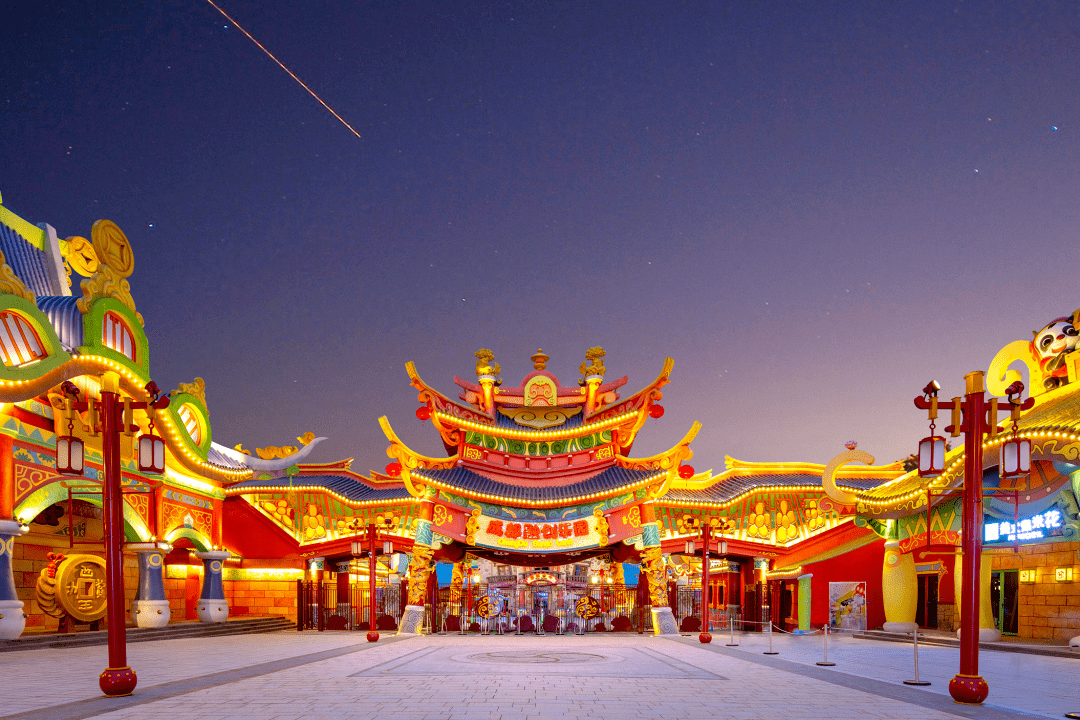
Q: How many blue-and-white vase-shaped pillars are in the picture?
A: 3